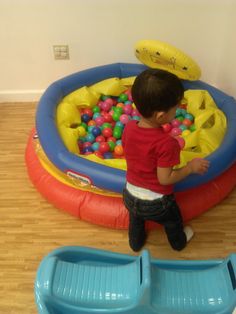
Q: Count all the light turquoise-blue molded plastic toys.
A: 1